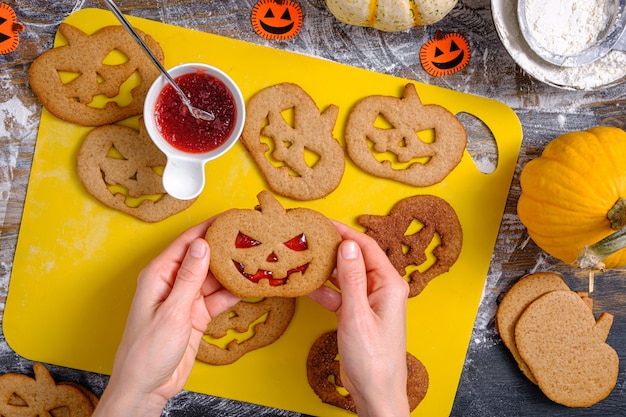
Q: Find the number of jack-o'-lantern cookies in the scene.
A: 9